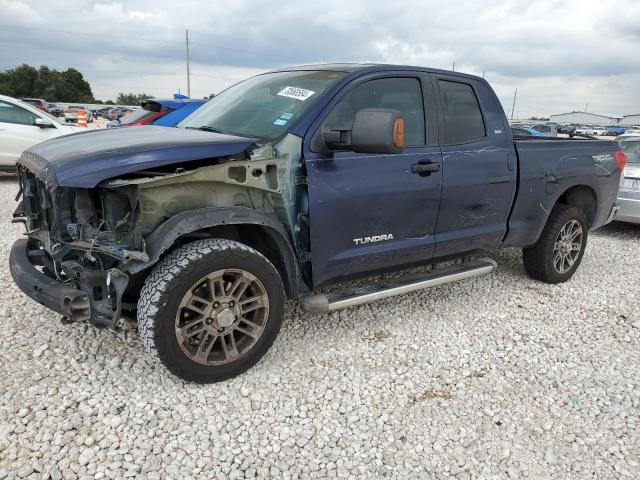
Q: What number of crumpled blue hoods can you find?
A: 1